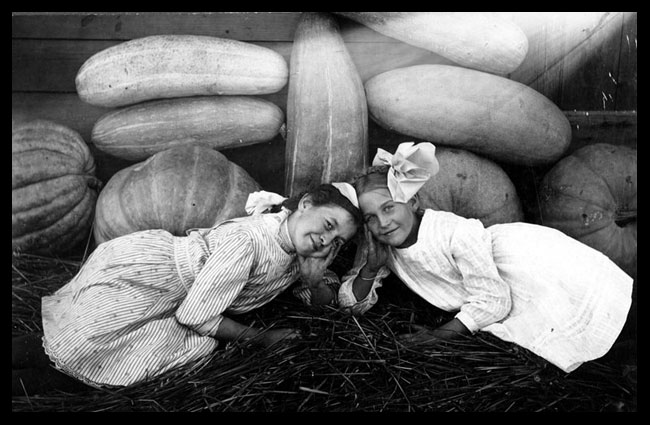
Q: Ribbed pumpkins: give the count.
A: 4